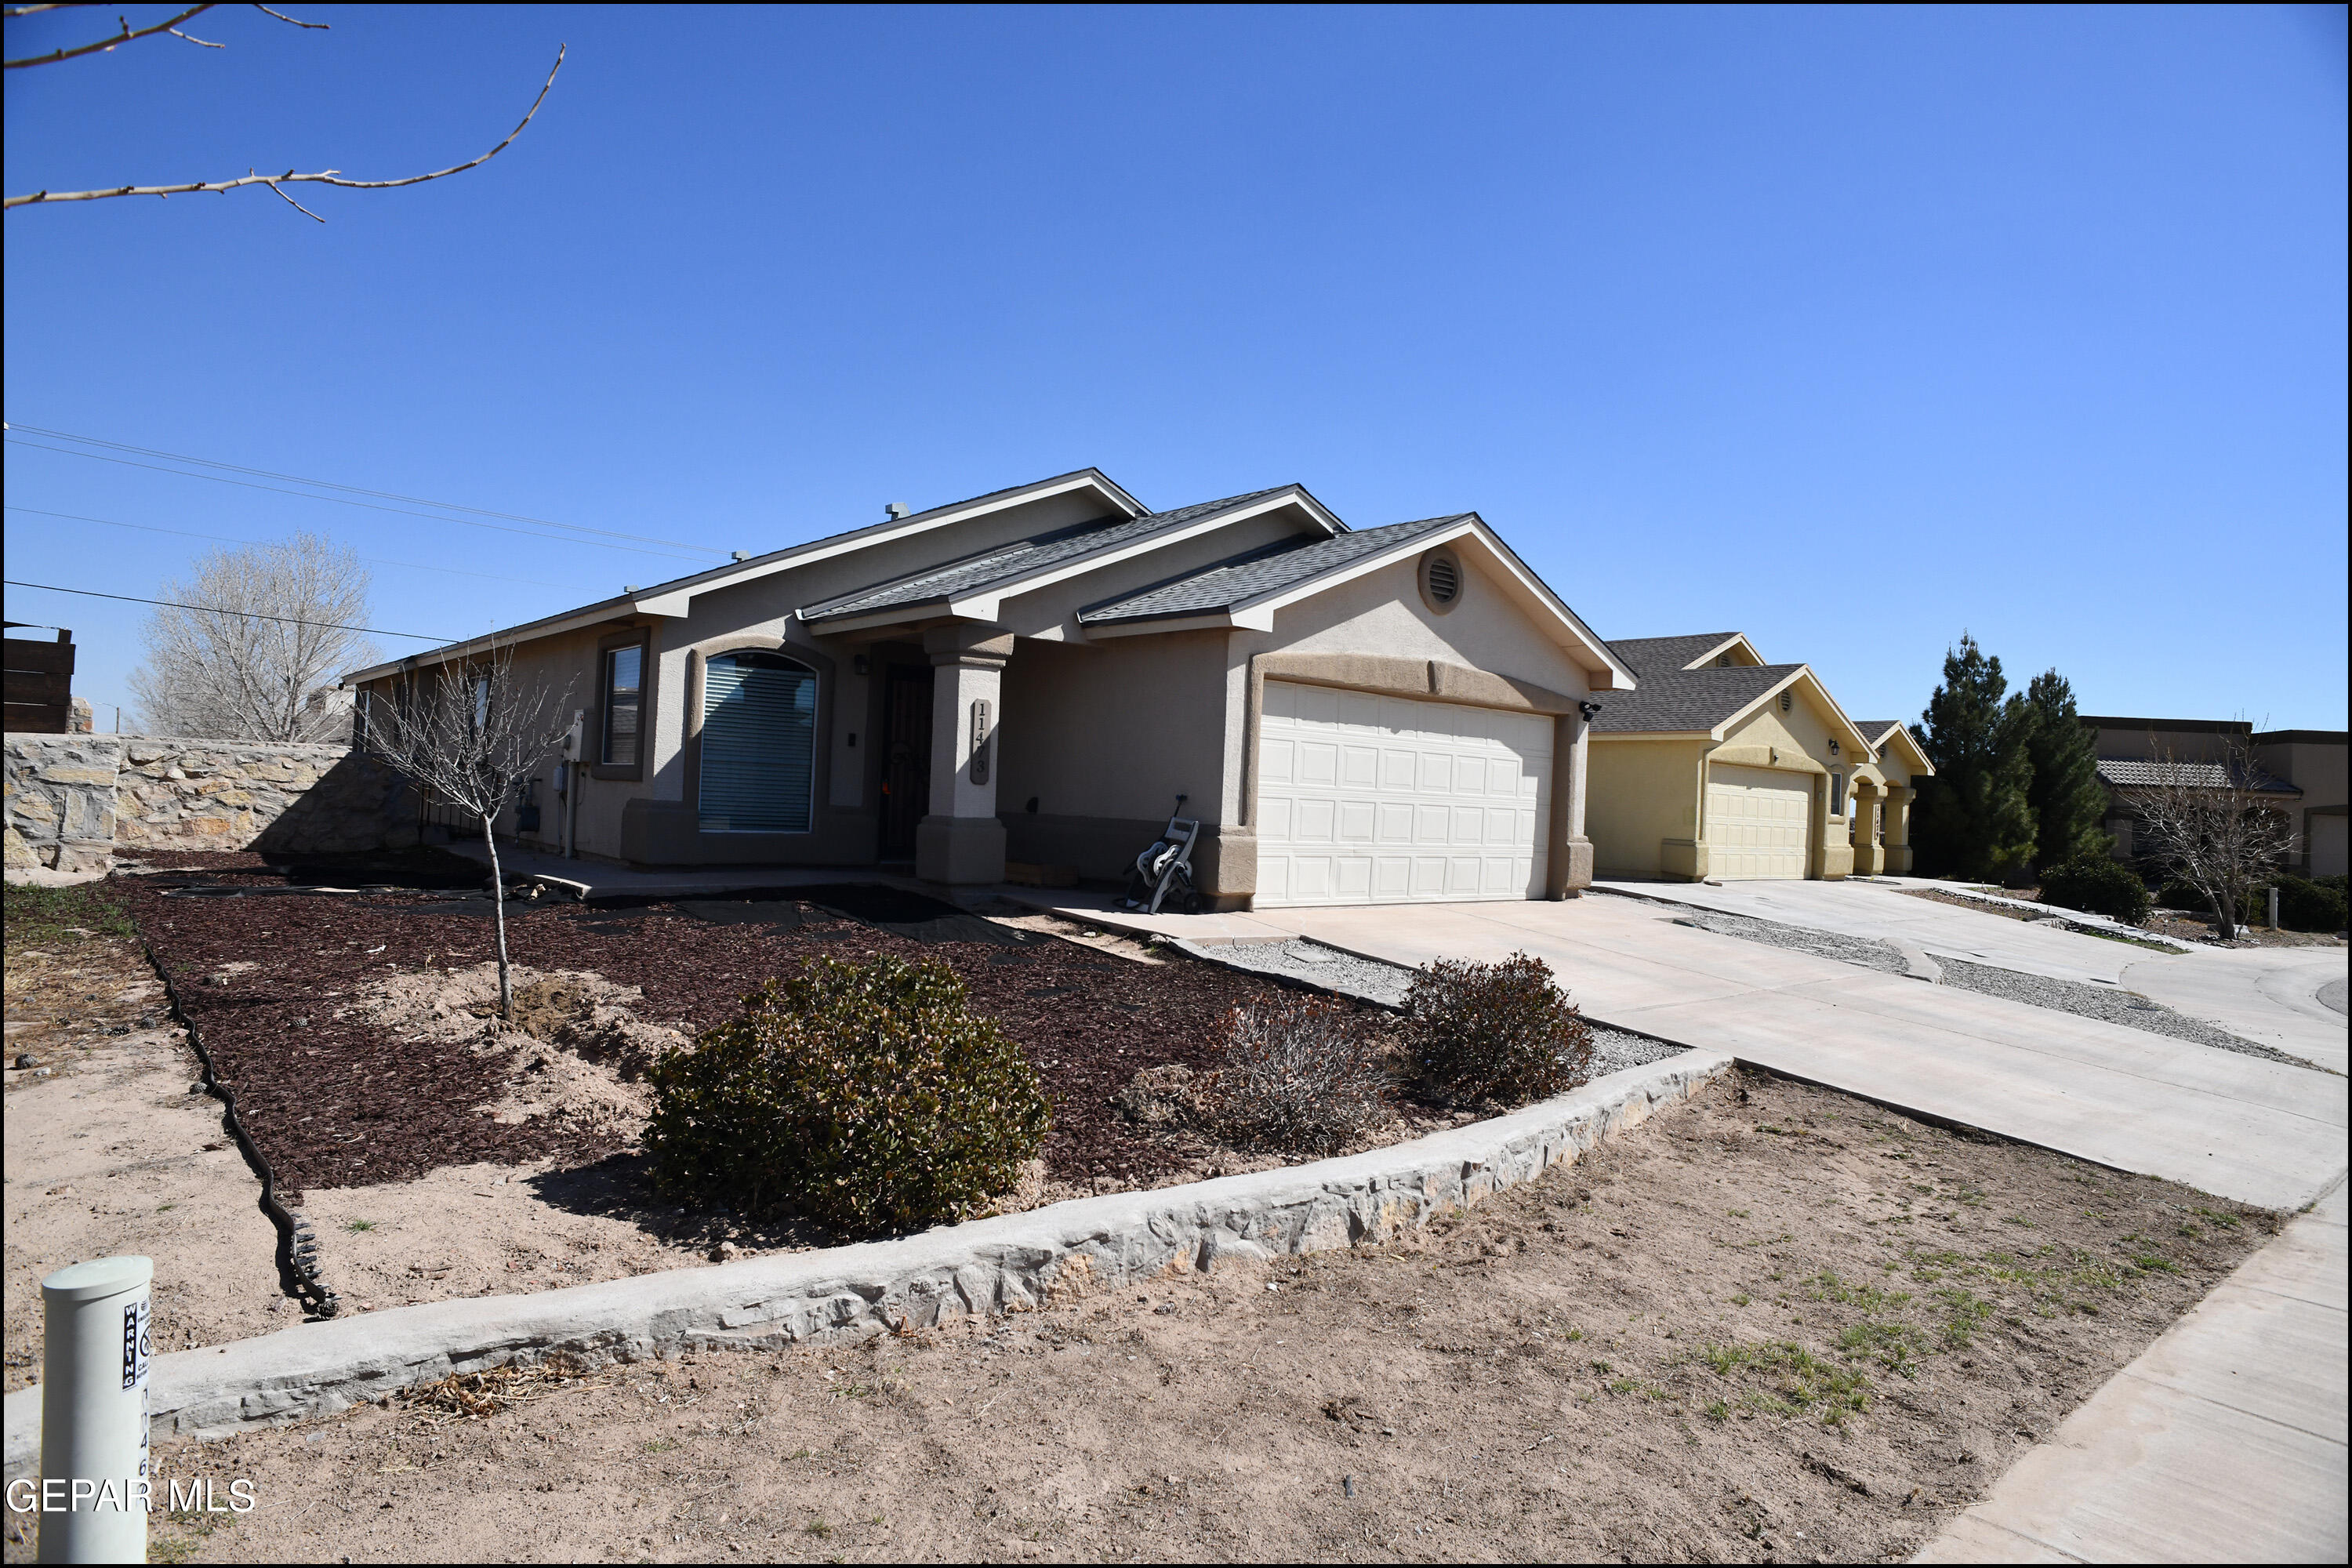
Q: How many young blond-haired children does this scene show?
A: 0